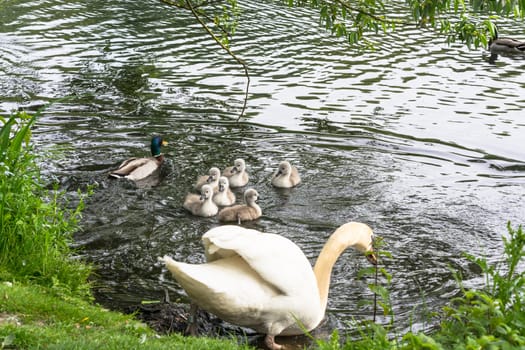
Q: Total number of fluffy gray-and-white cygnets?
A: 6